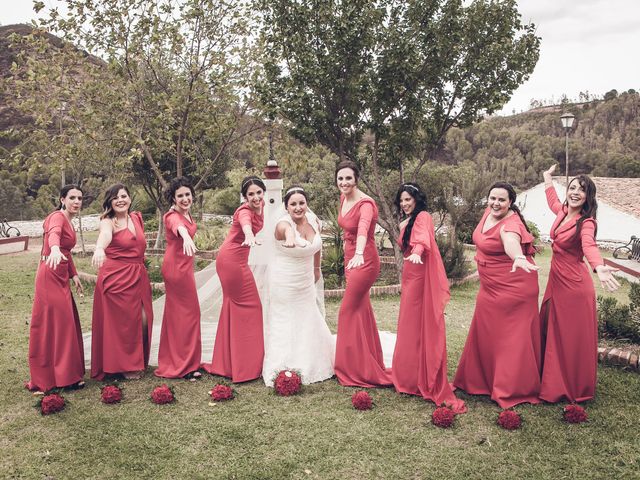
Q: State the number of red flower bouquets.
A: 9